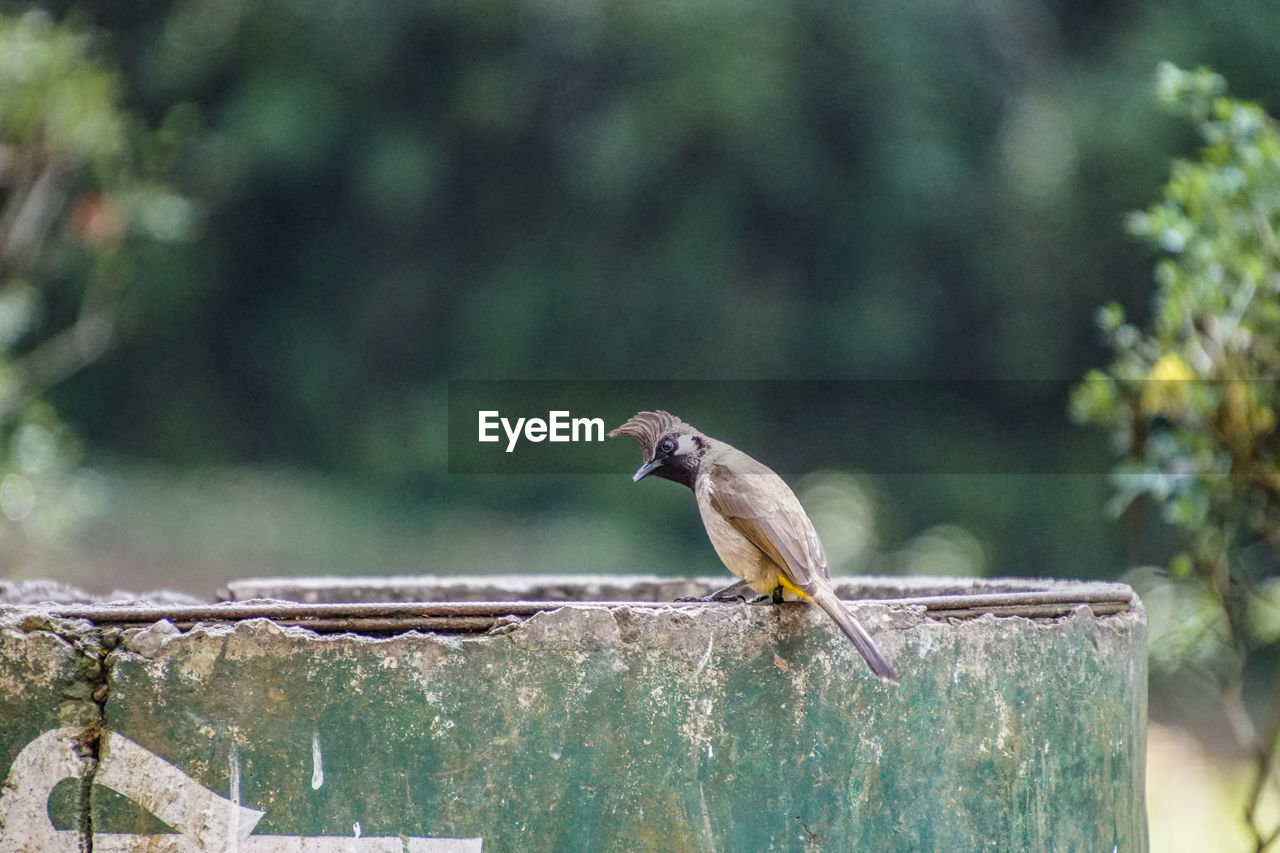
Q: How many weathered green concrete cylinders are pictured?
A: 1